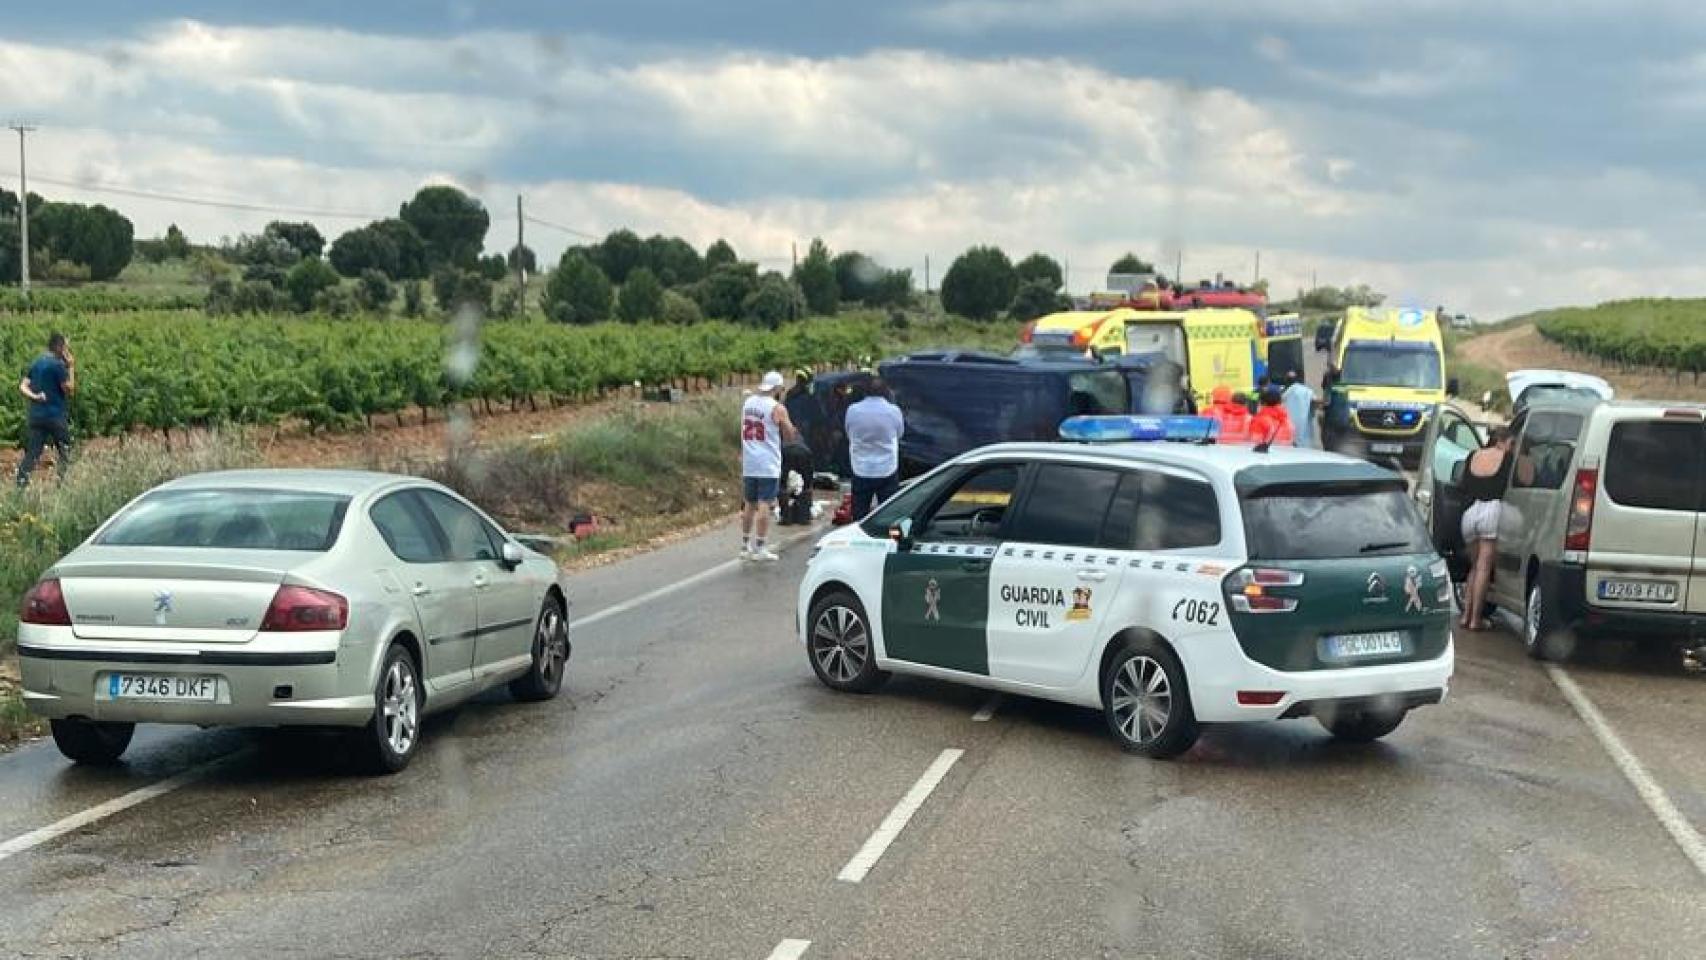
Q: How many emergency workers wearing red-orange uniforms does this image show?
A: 3